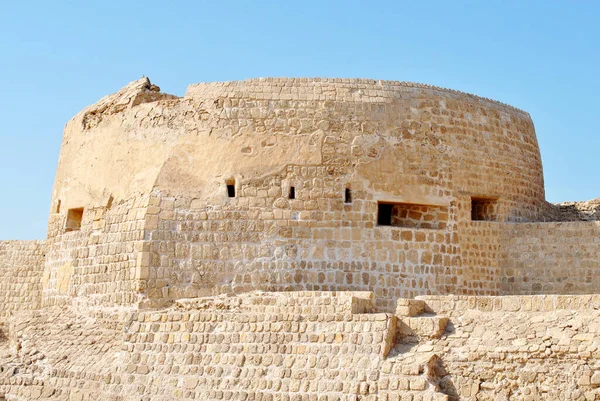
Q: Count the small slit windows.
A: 3